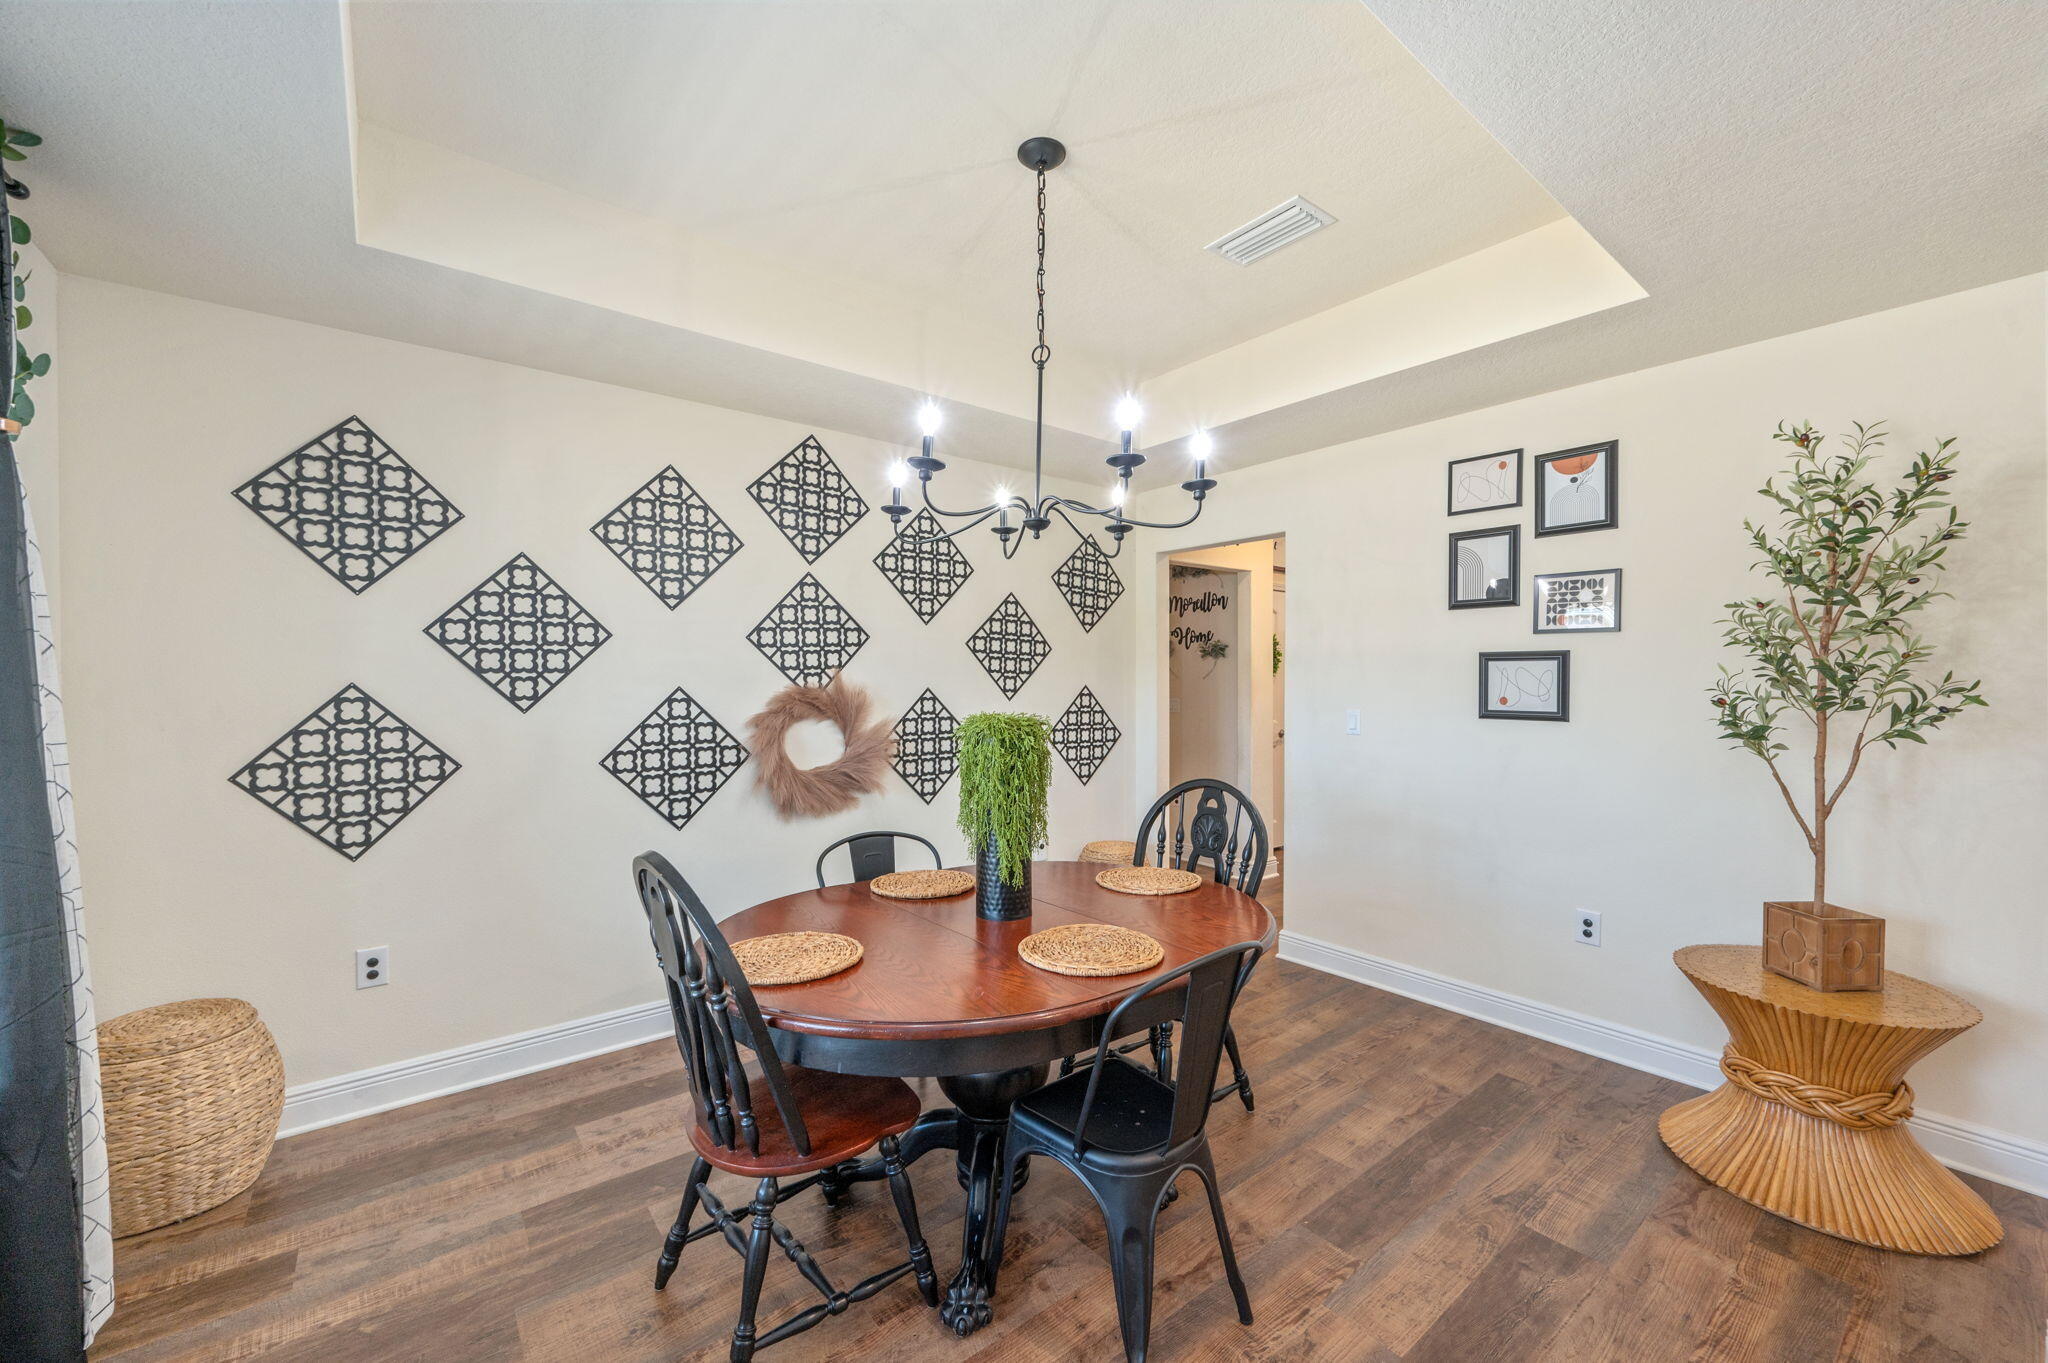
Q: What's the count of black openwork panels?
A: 12